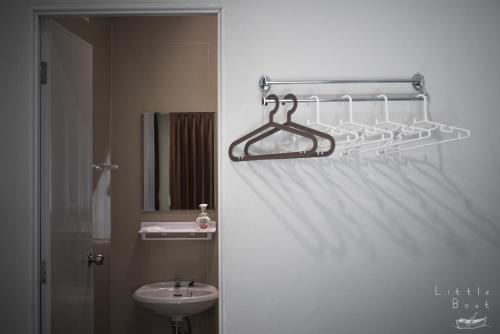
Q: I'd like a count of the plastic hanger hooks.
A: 6